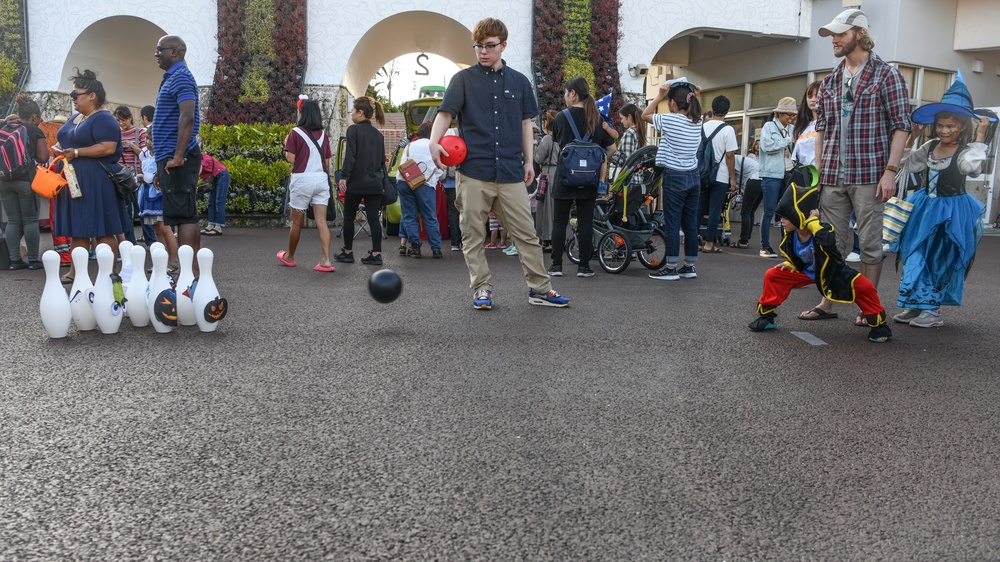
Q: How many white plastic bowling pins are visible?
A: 10